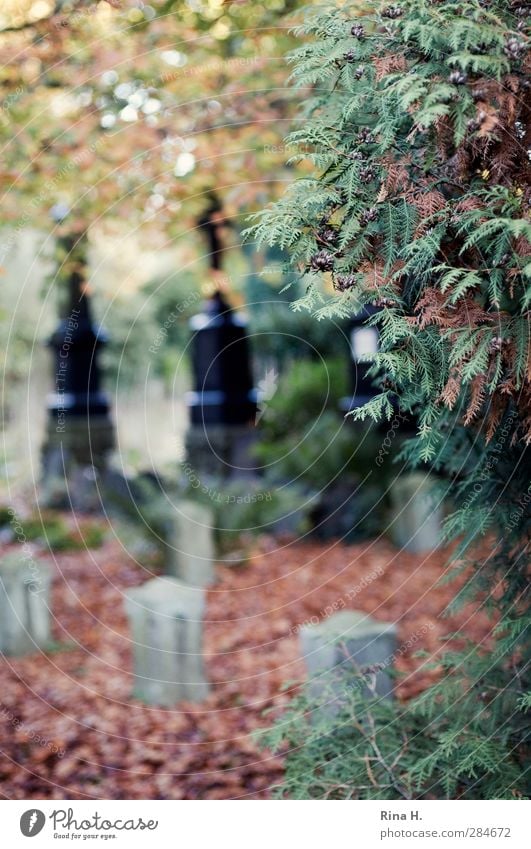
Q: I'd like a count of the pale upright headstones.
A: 5